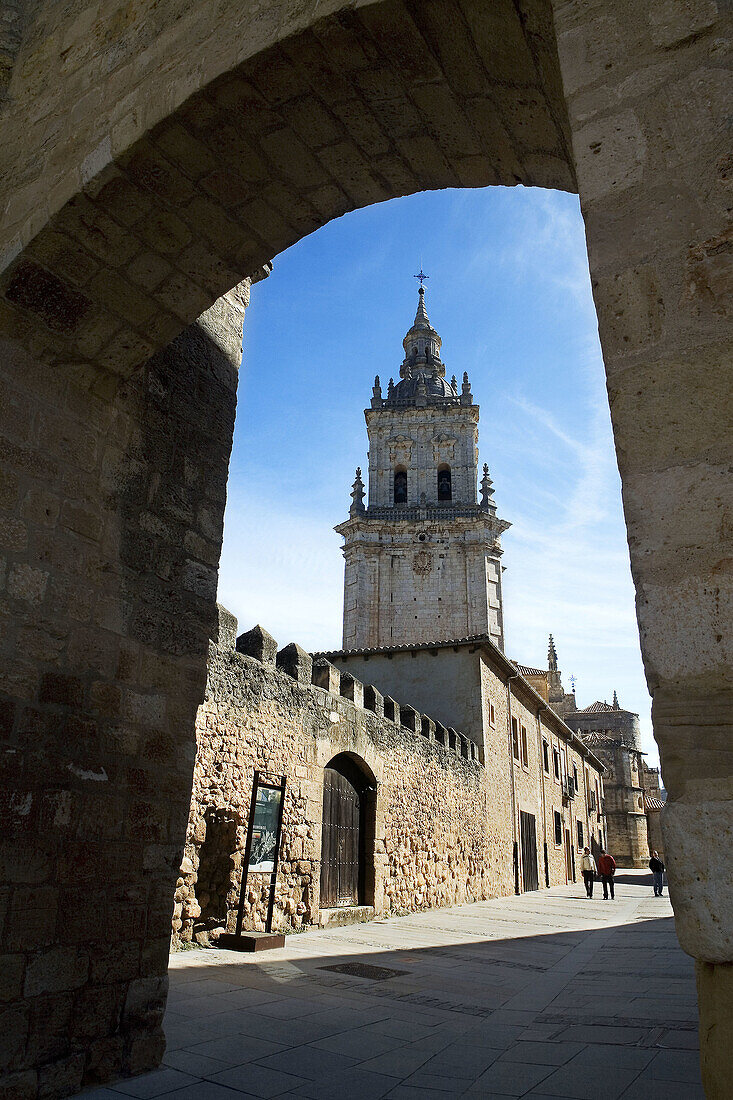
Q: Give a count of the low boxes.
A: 1